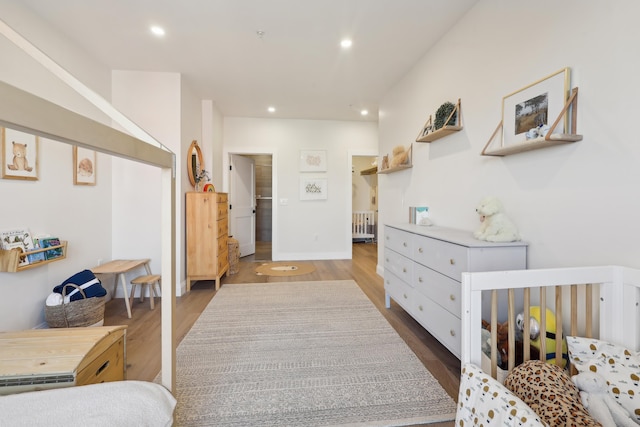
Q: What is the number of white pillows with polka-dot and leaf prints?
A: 2